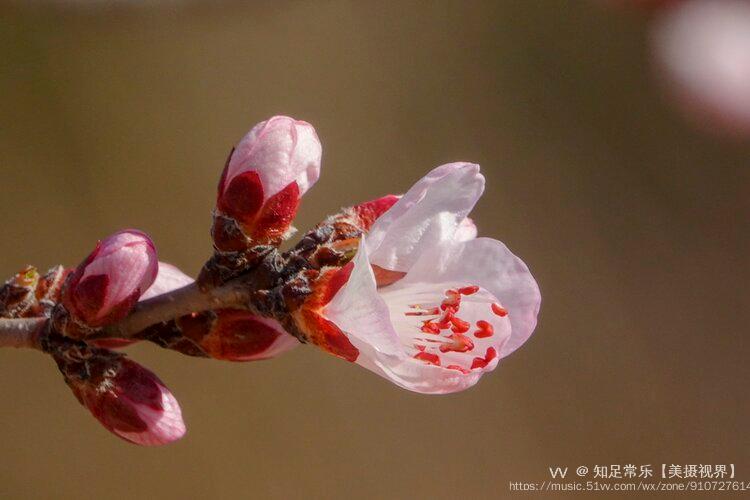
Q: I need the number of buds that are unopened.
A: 4